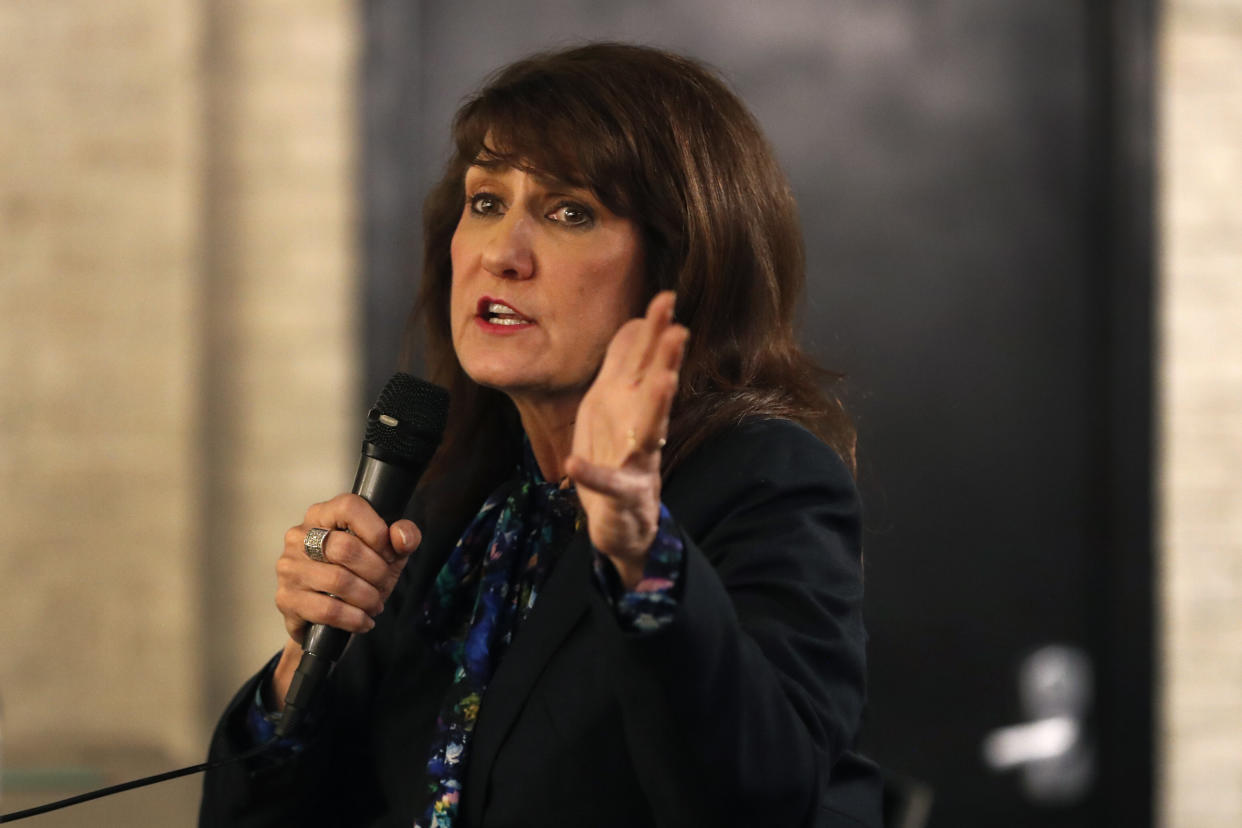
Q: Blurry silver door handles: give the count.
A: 1